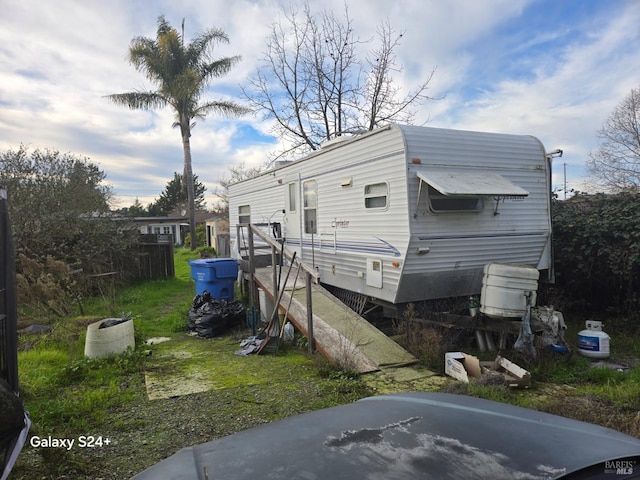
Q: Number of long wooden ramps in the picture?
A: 1